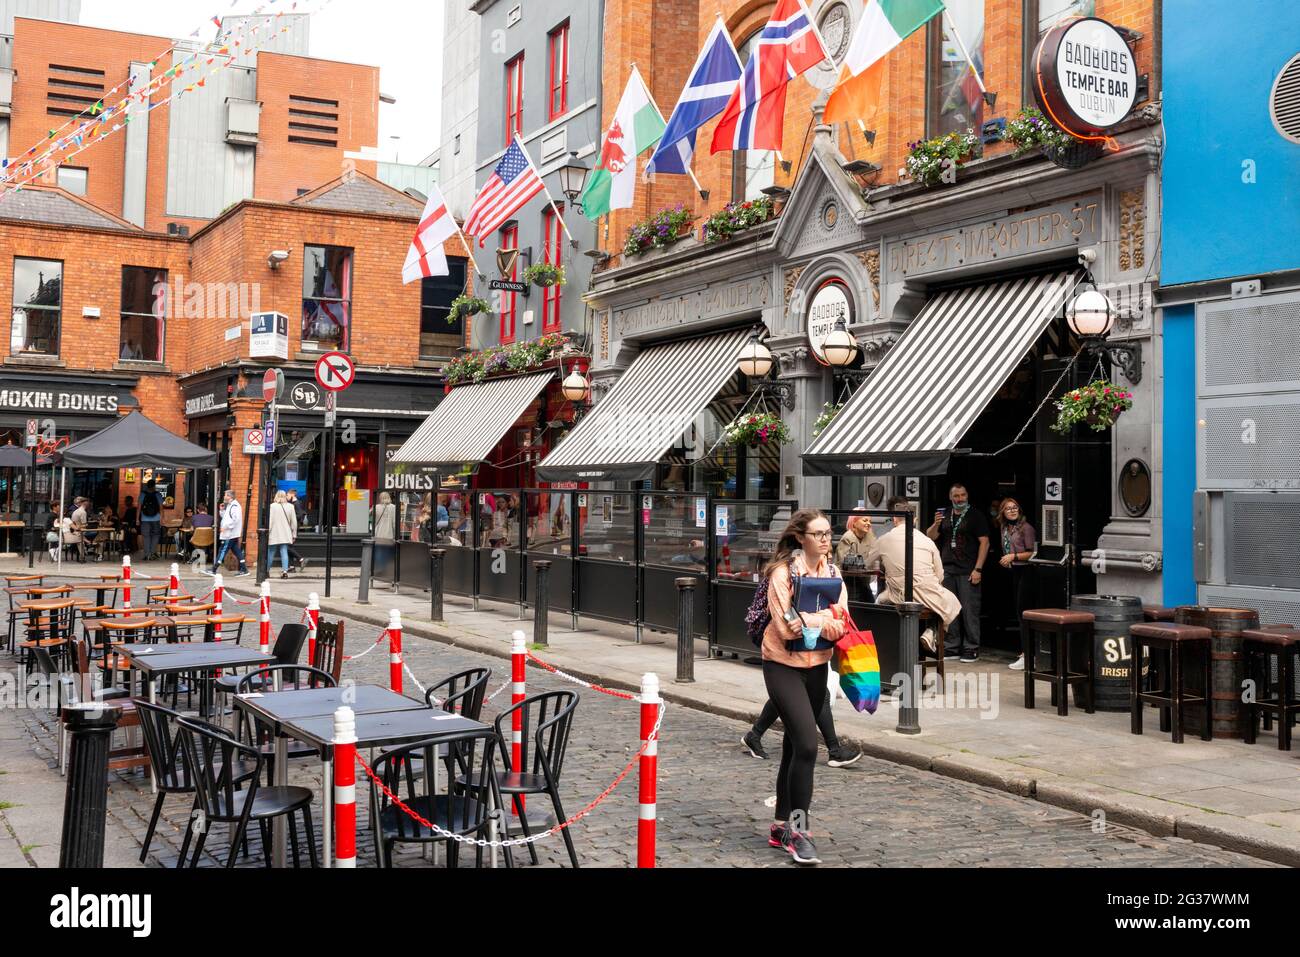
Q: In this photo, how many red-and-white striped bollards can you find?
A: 9